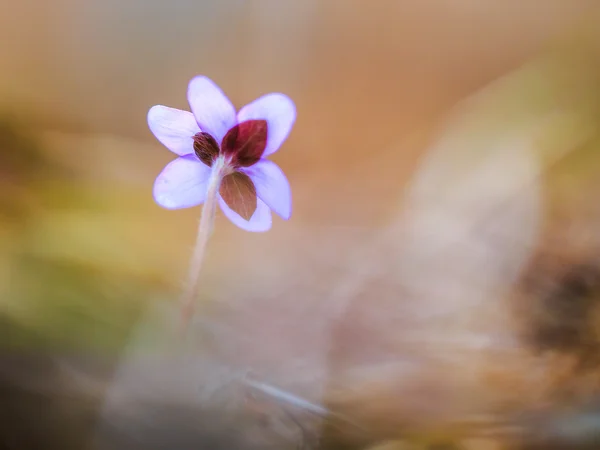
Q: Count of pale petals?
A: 6